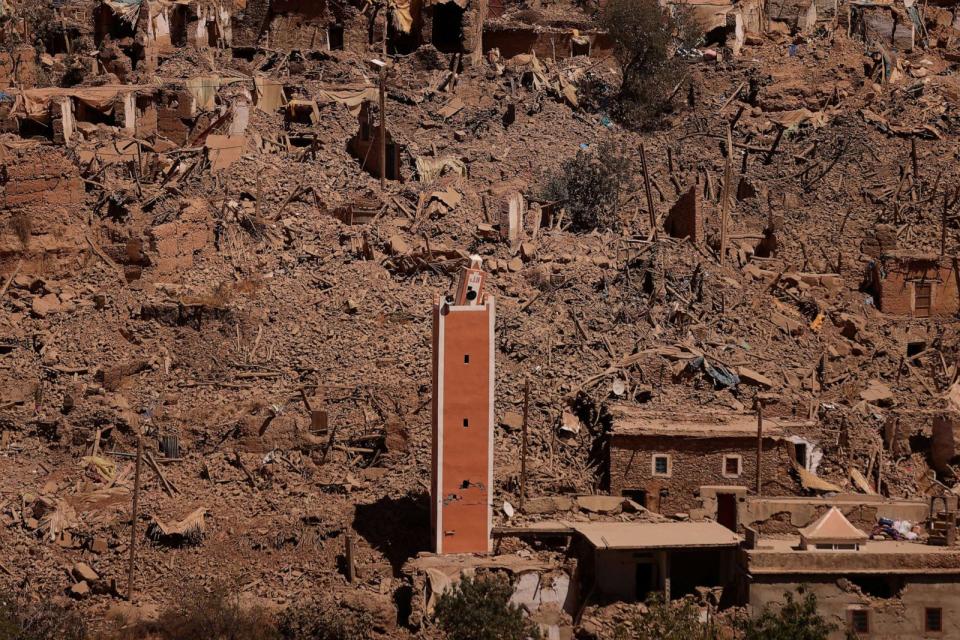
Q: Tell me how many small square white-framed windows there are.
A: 2